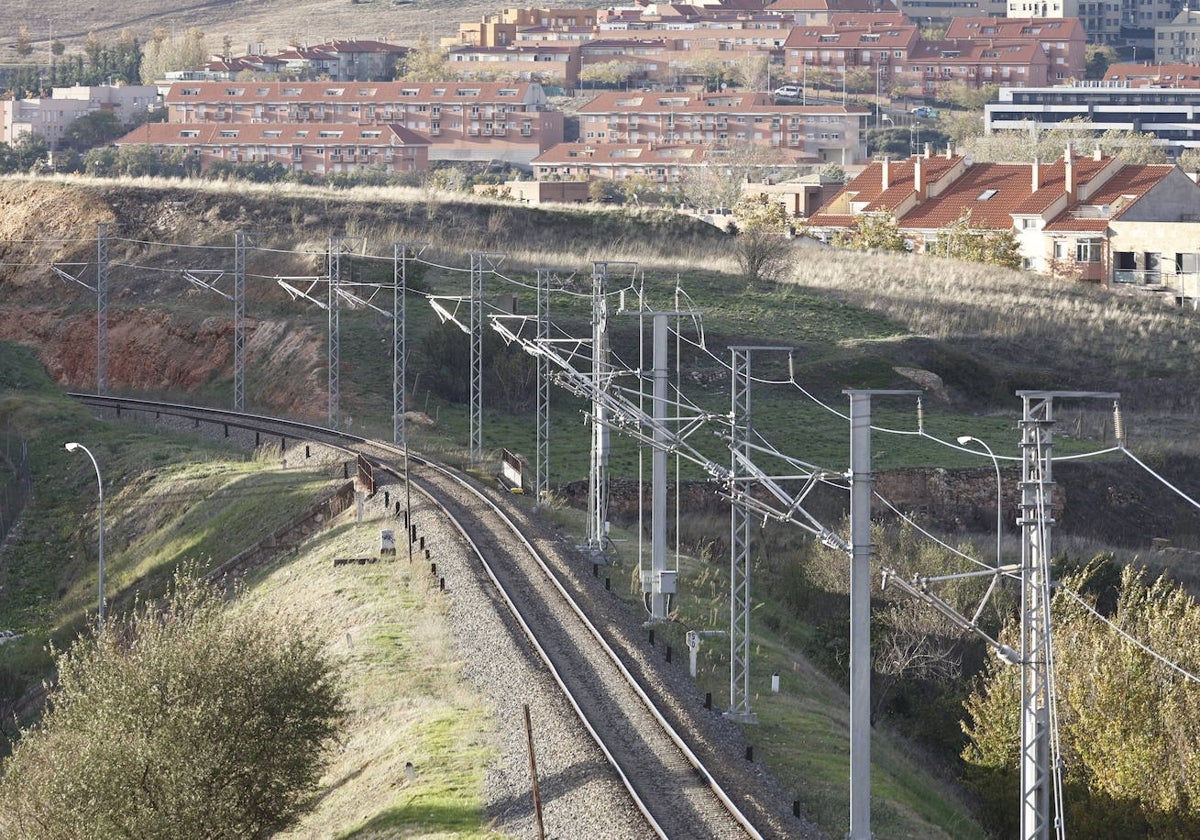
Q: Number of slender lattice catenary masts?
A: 9